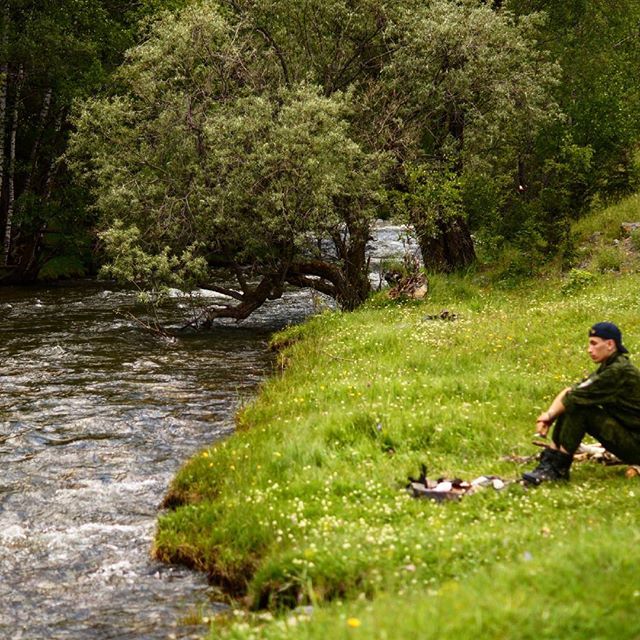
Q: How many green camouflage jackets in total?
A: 1